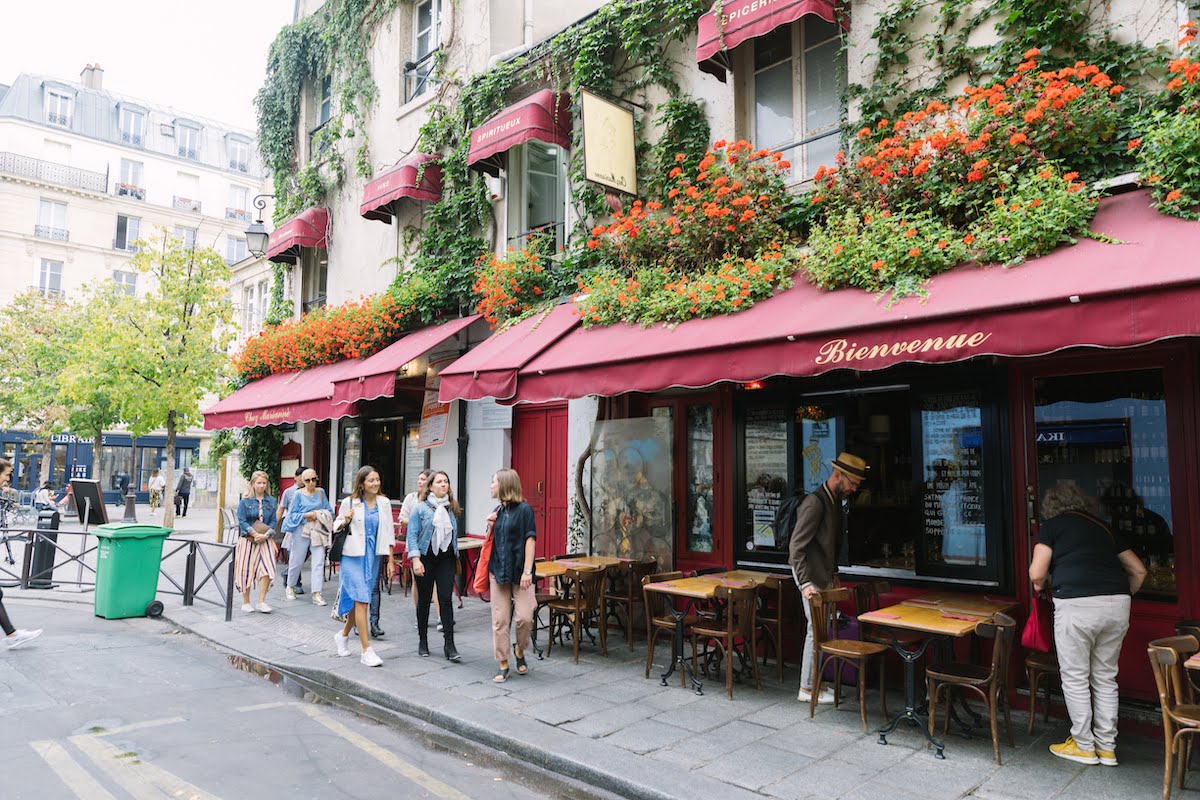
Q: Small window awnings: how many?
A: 4